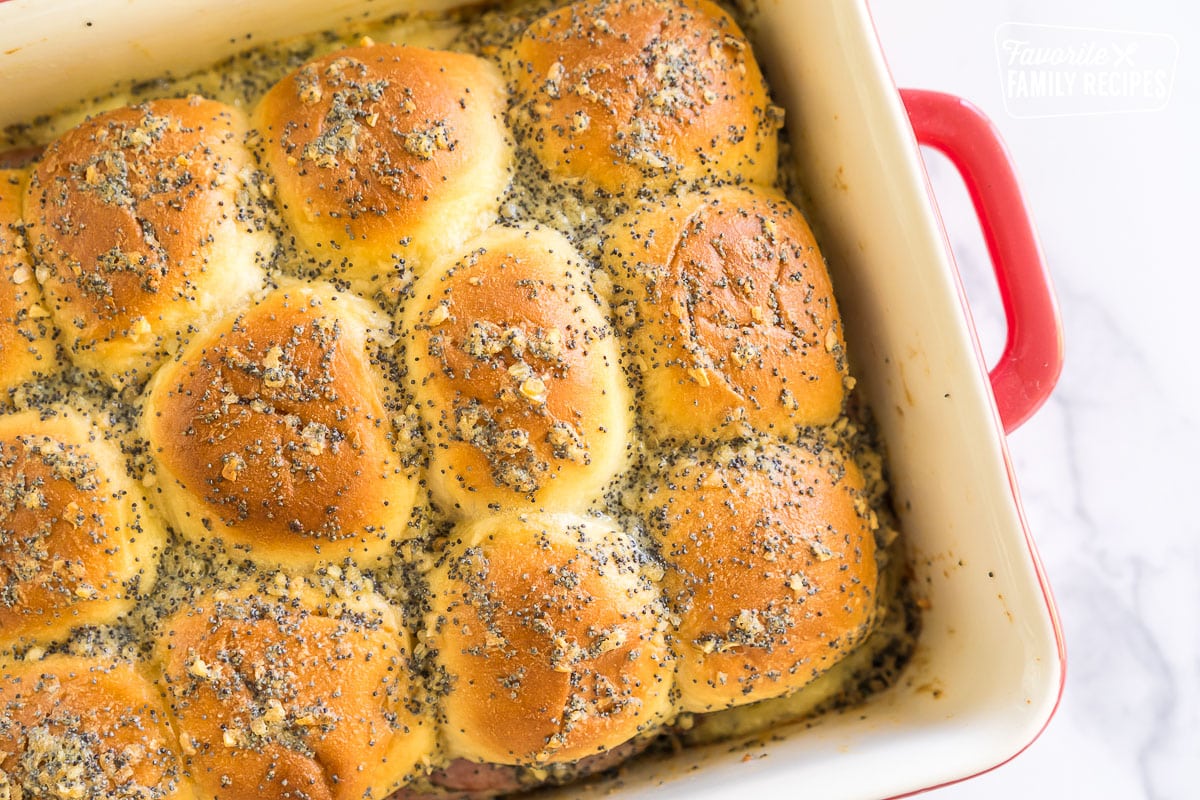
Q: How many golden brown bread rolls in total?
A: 12